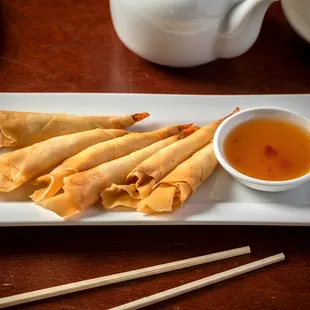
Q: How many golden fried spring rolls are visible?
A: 6